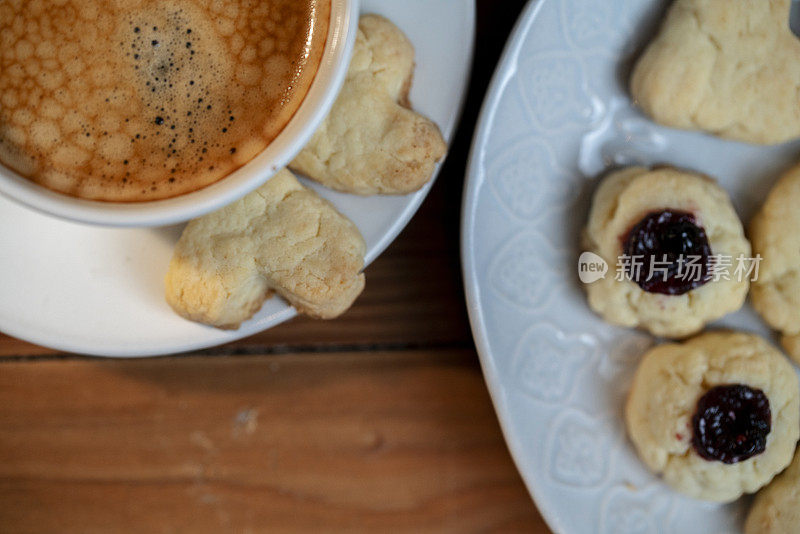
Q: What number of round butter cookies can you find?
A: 2